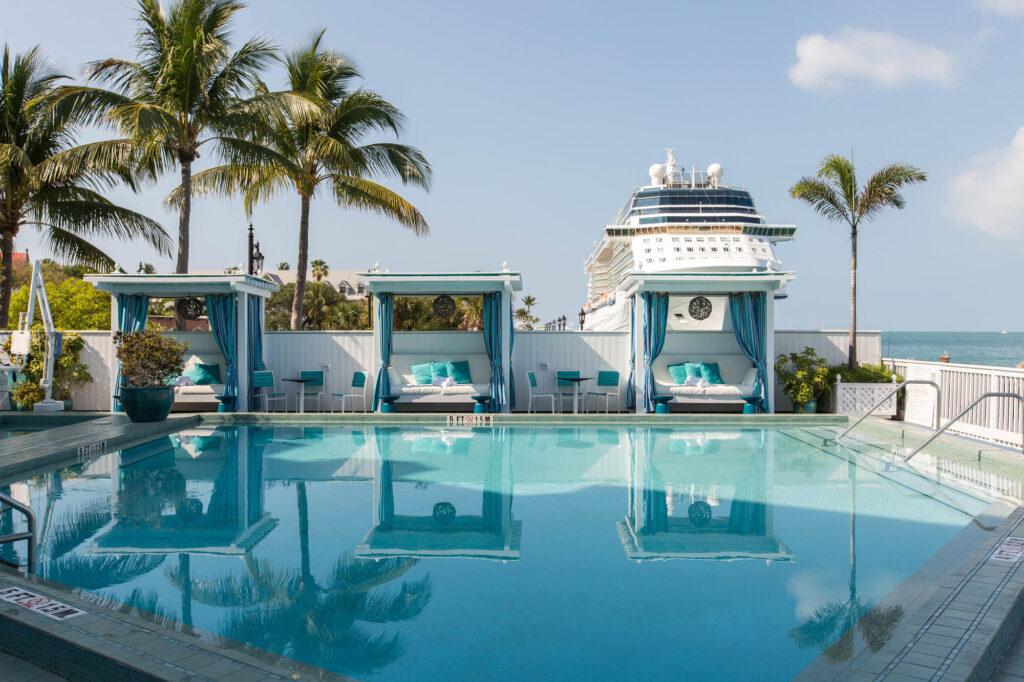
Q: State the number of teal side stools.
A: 6